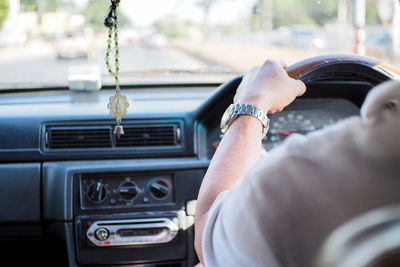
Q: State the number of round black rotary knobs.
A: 3